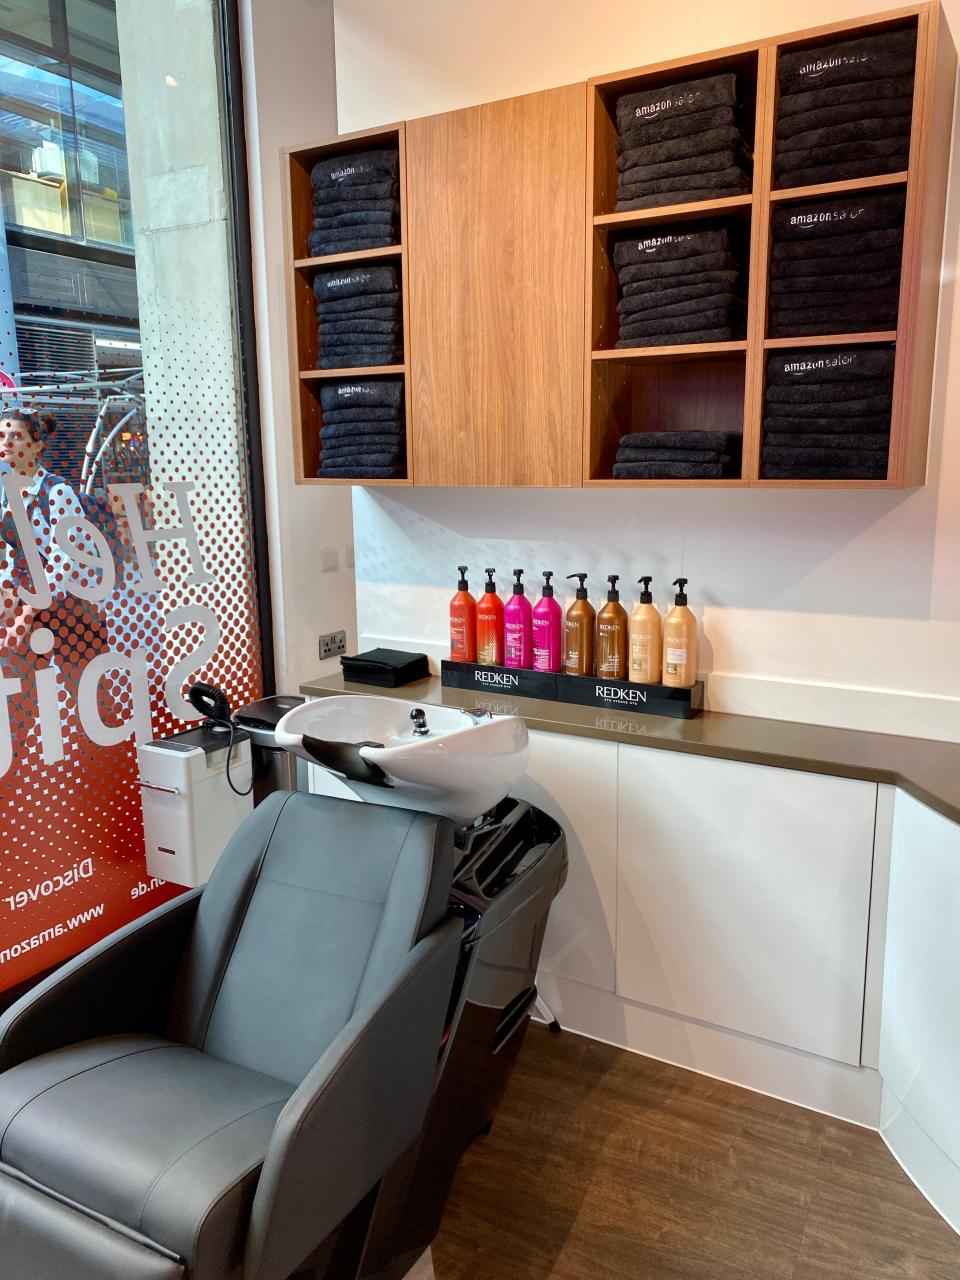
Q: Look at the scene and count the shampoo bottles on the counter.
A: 8